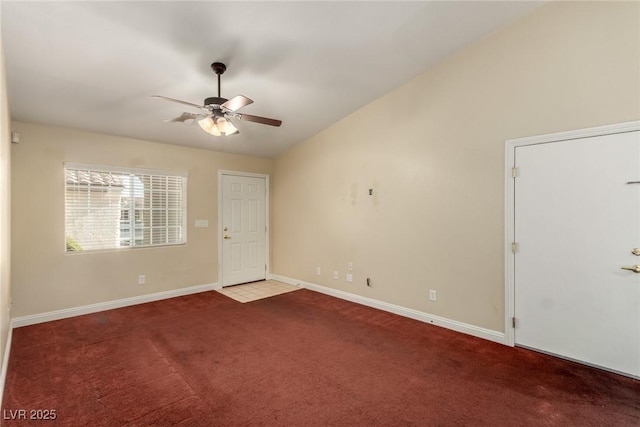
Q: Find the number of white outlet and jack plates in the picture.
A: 6